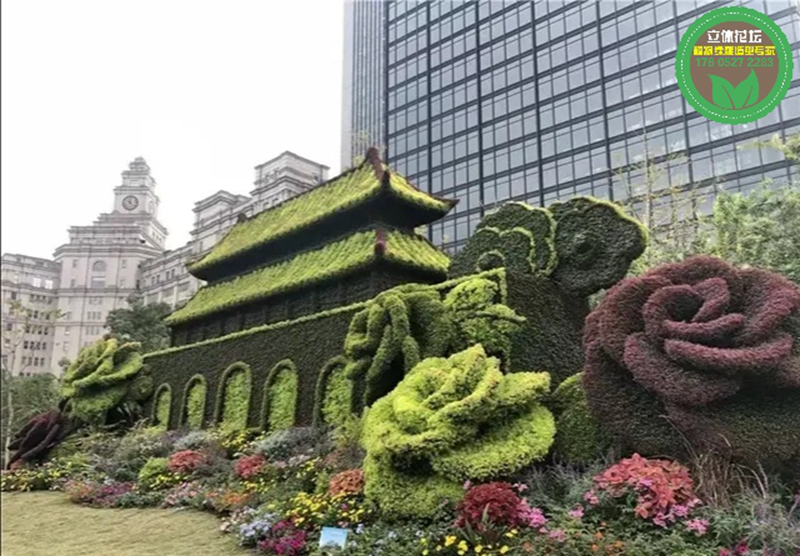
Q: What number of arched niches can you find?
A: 5